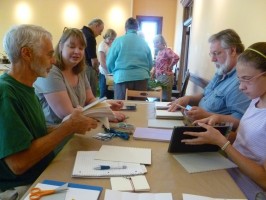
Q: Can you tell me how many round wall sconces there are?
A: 3